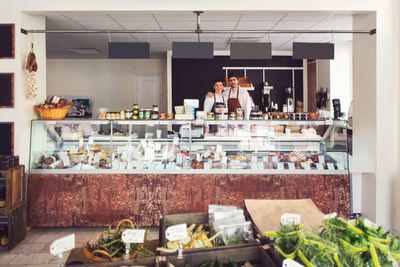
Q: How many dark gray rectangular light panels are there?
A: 4